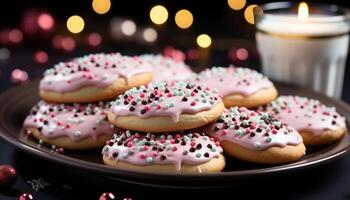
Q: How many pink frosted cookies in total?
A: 8